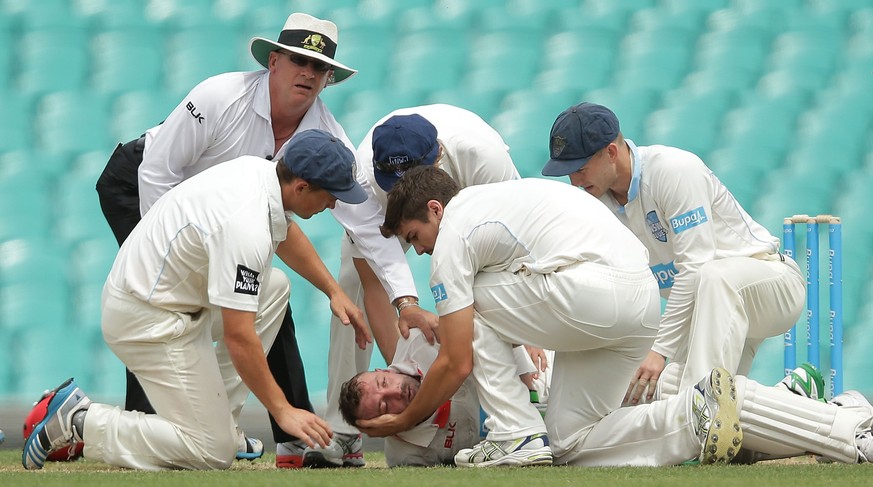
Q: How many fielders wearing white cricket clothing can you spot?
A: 4